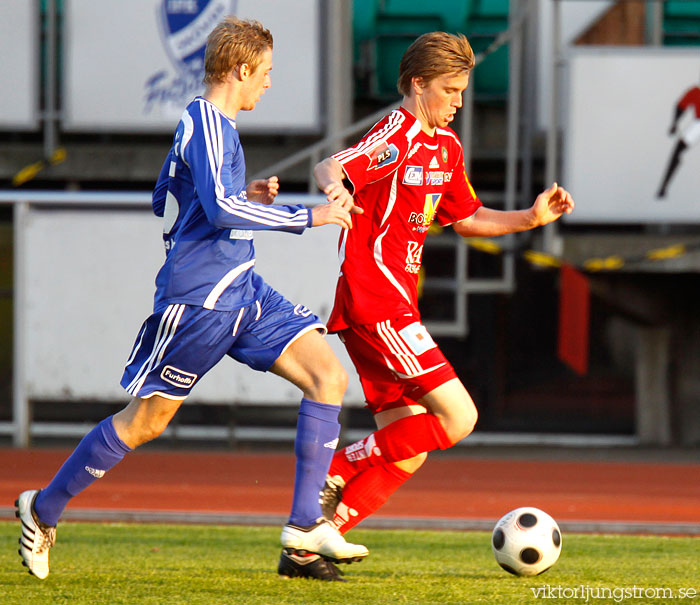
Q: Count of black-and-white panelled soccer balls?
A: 1